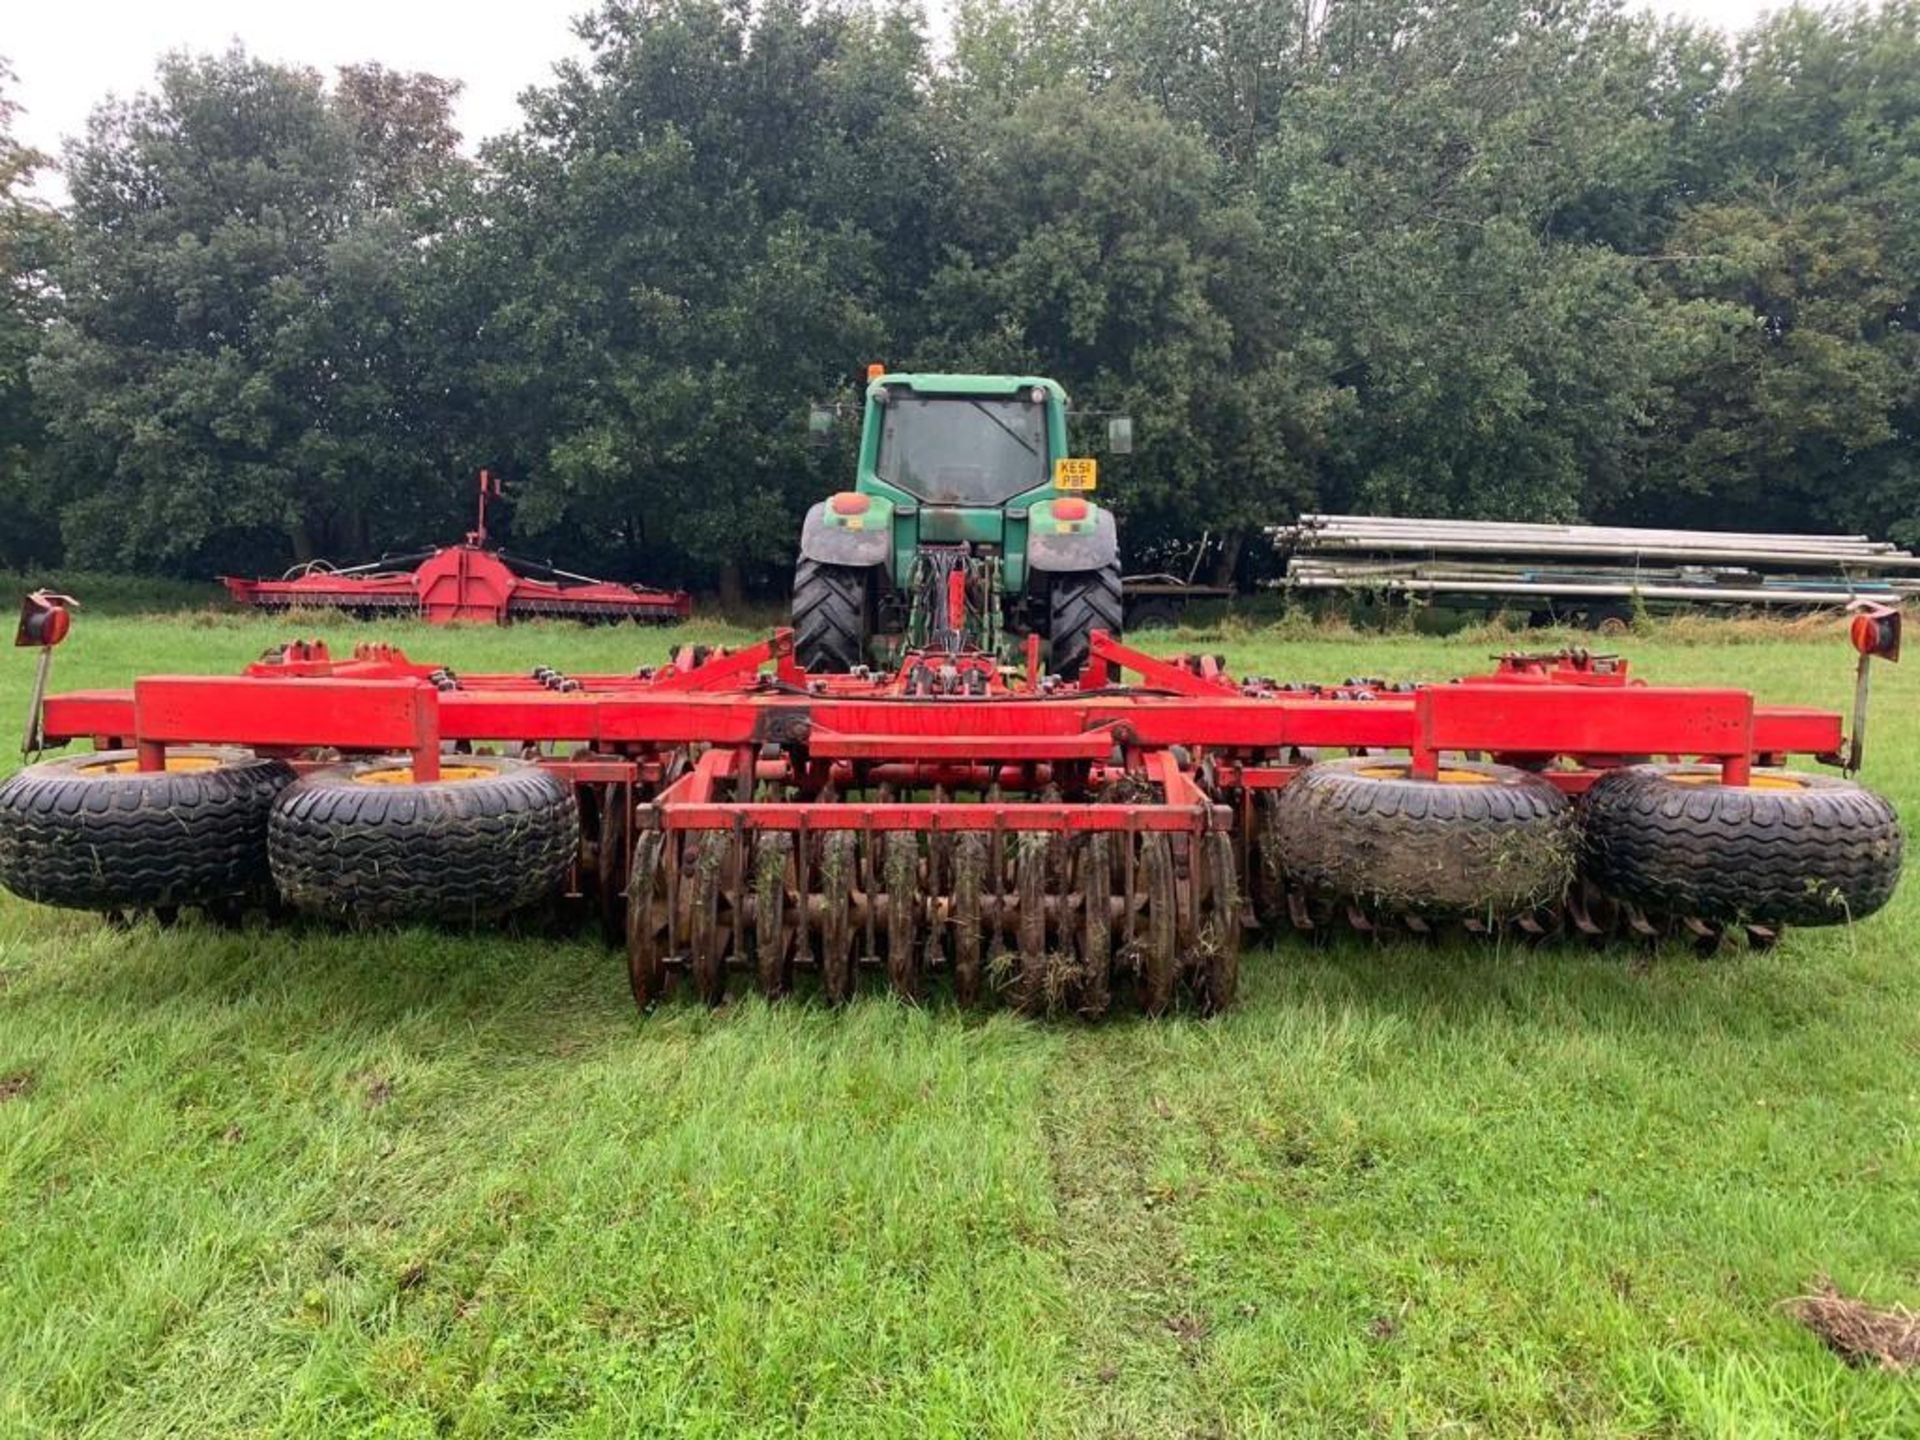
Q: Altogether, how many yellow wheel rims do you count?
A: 4